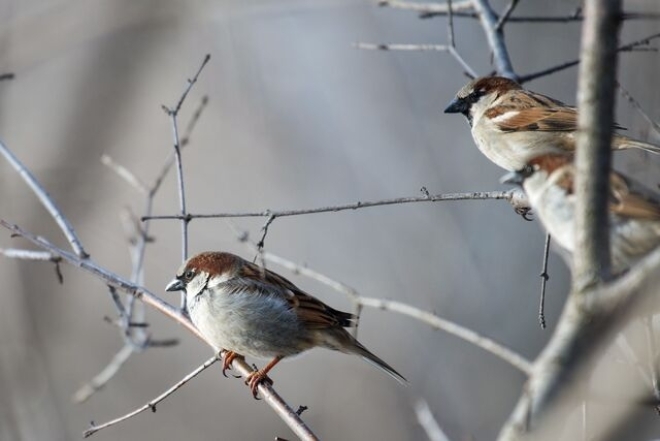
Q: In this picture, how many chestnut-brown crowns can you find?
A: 3